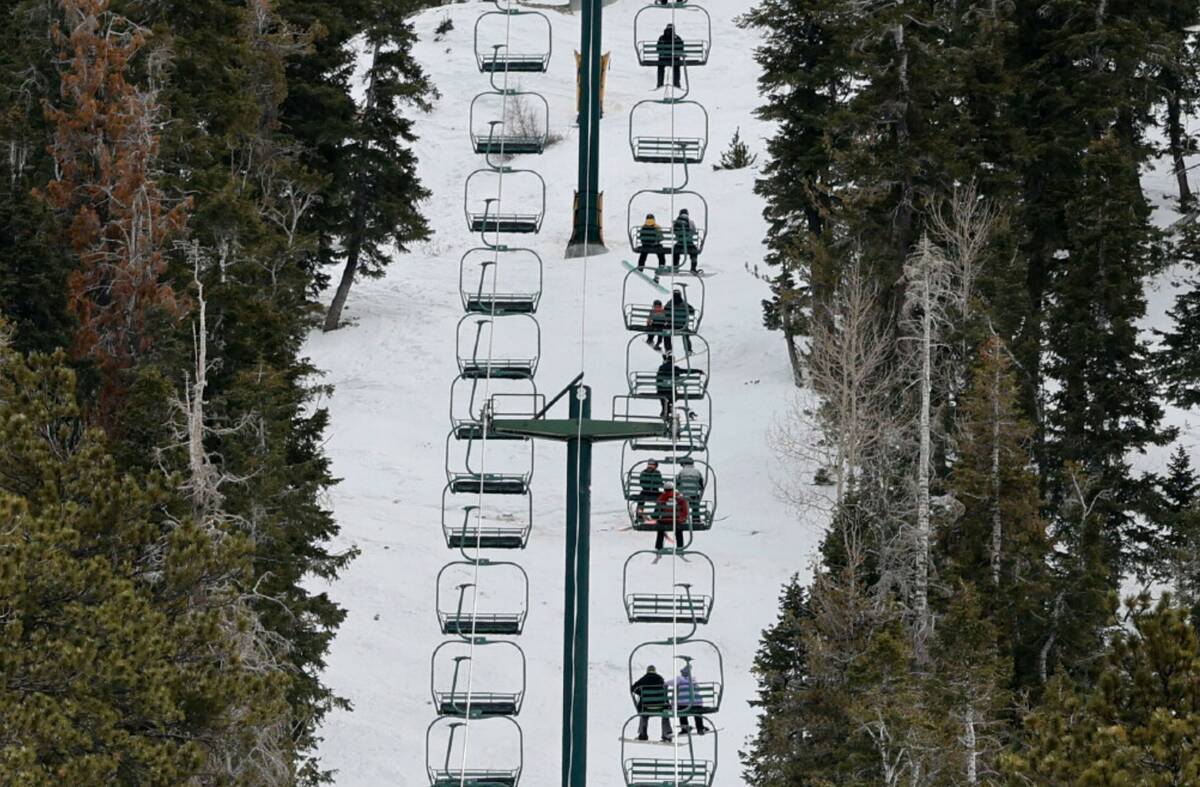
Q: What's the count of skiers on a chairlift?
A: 11